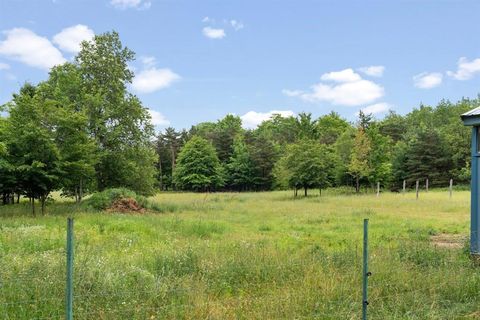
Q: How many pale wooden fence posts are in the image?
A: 5